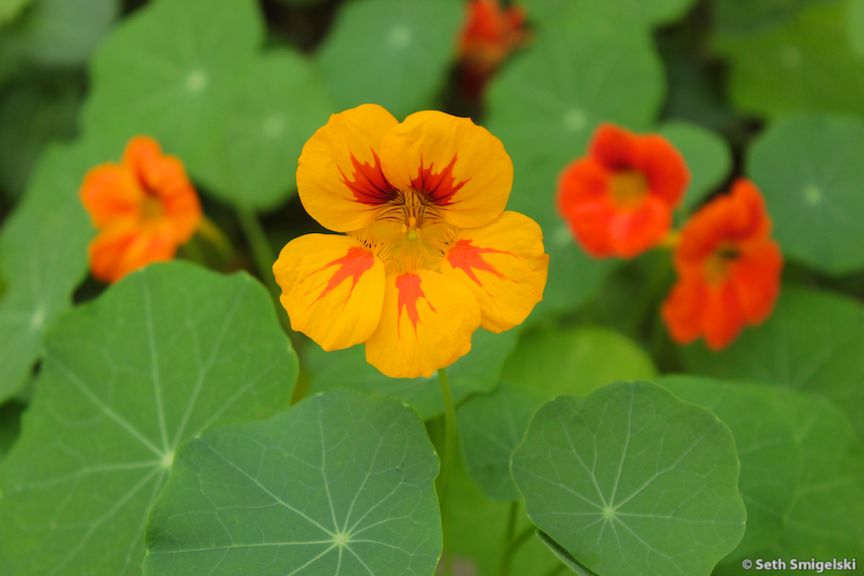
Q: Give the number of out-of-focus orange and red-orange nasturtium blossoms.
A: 4